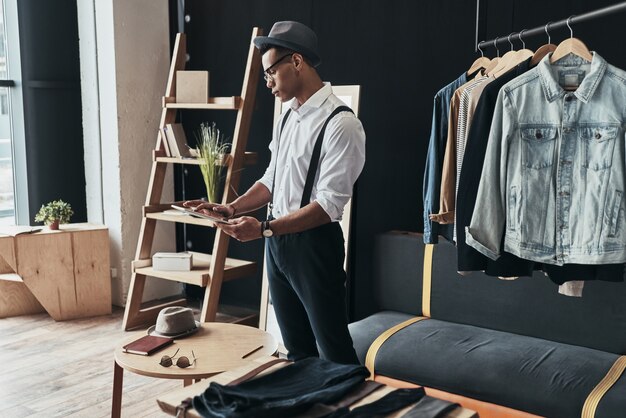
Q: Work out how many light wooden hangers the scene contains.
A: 5